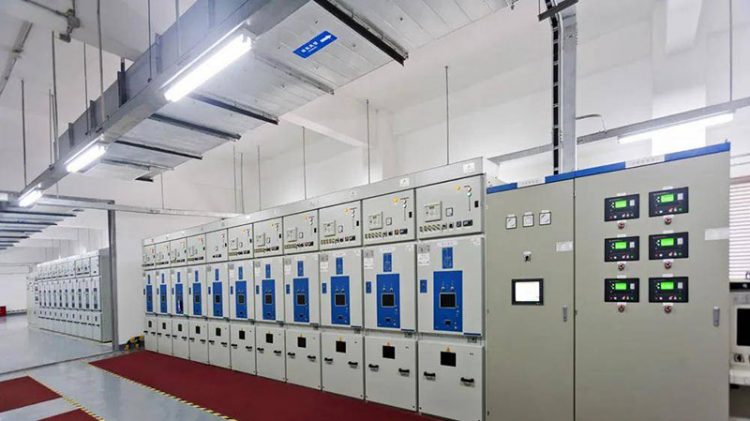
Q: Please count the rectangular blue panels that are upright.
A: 11